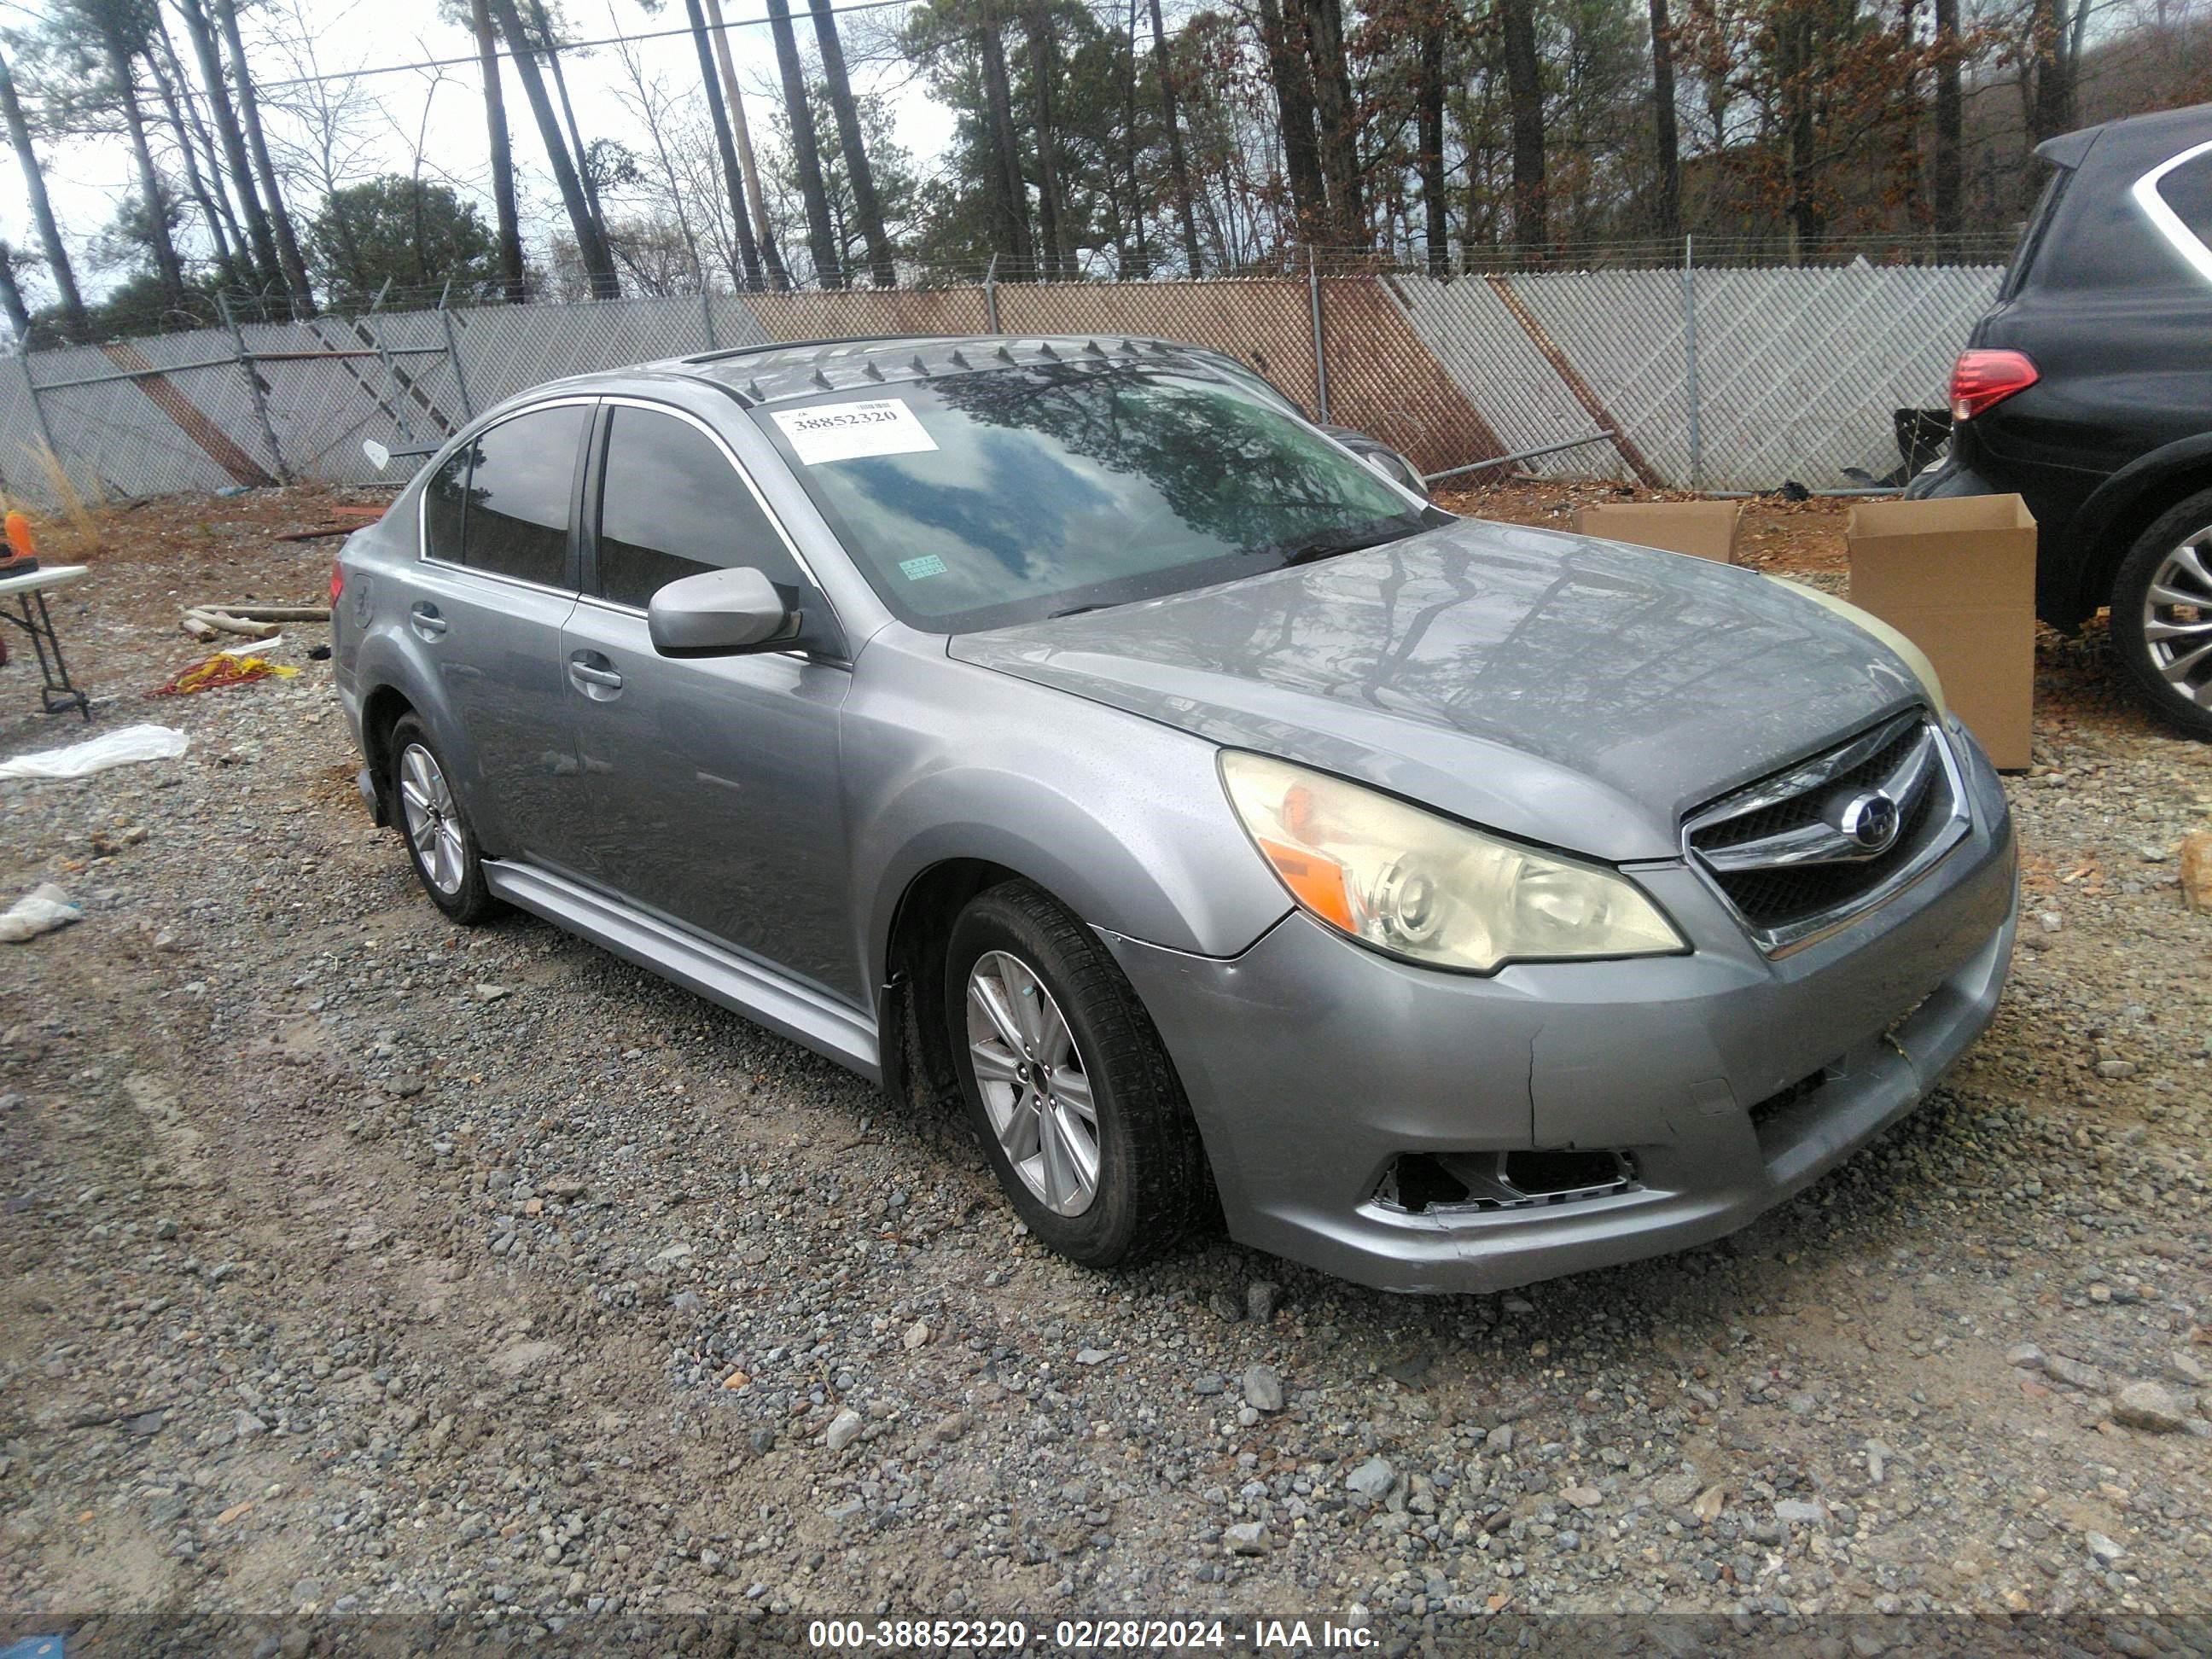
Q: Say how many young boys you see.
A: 0